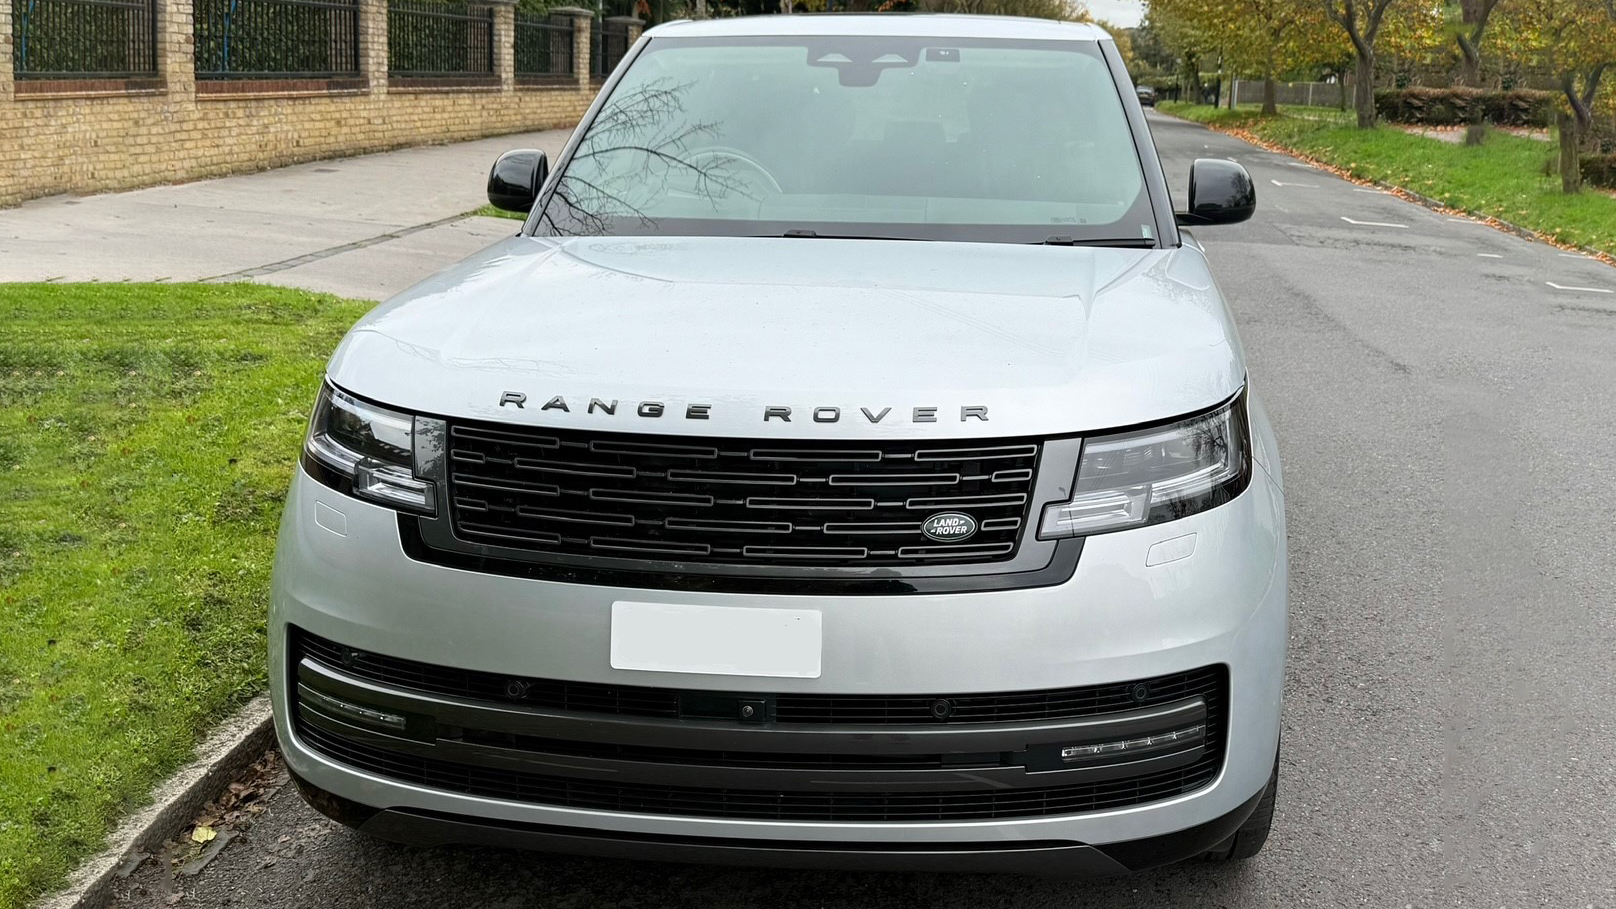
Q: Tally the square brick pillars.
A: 6